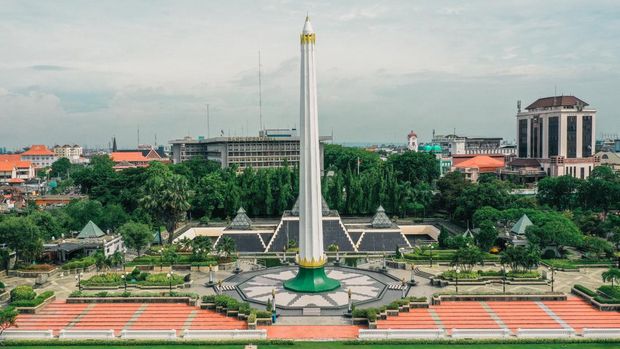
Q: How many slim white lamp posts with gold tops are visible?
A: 10